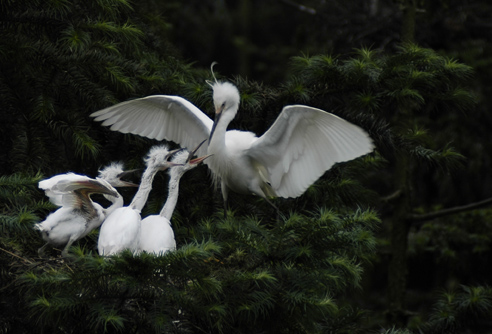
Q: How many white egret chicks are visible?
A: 3